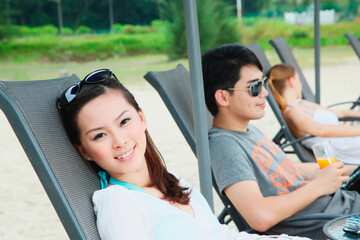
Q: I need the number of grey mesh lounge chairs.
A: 5